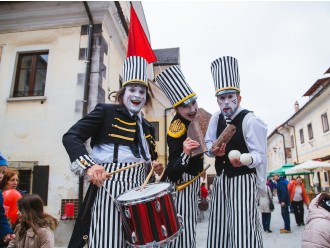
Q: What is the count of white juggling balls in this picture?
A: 2